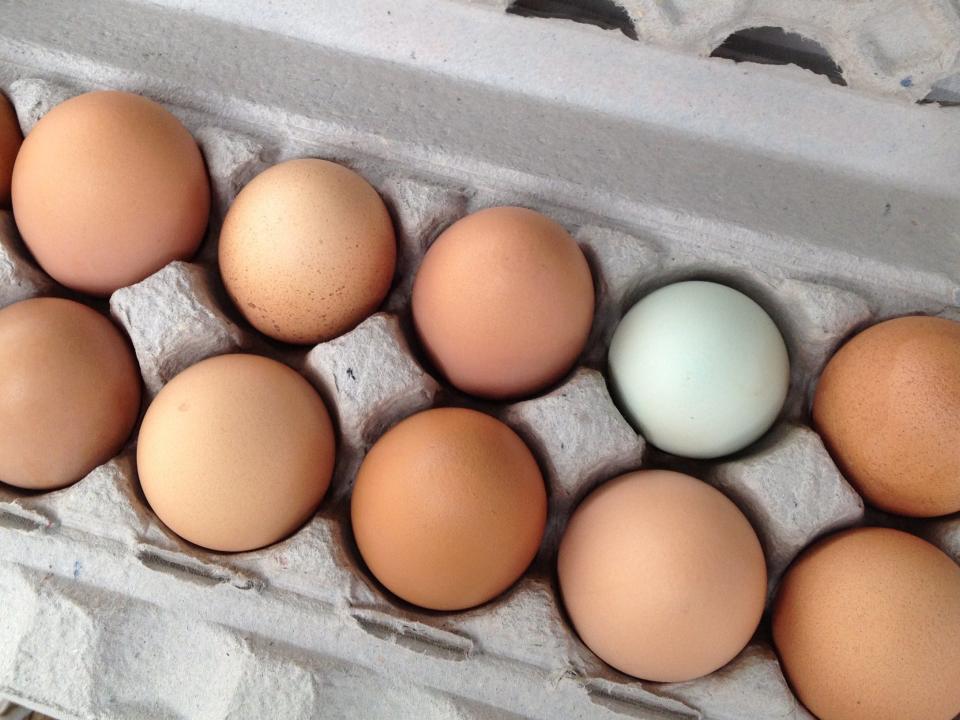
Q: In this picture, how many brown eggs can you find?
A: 10